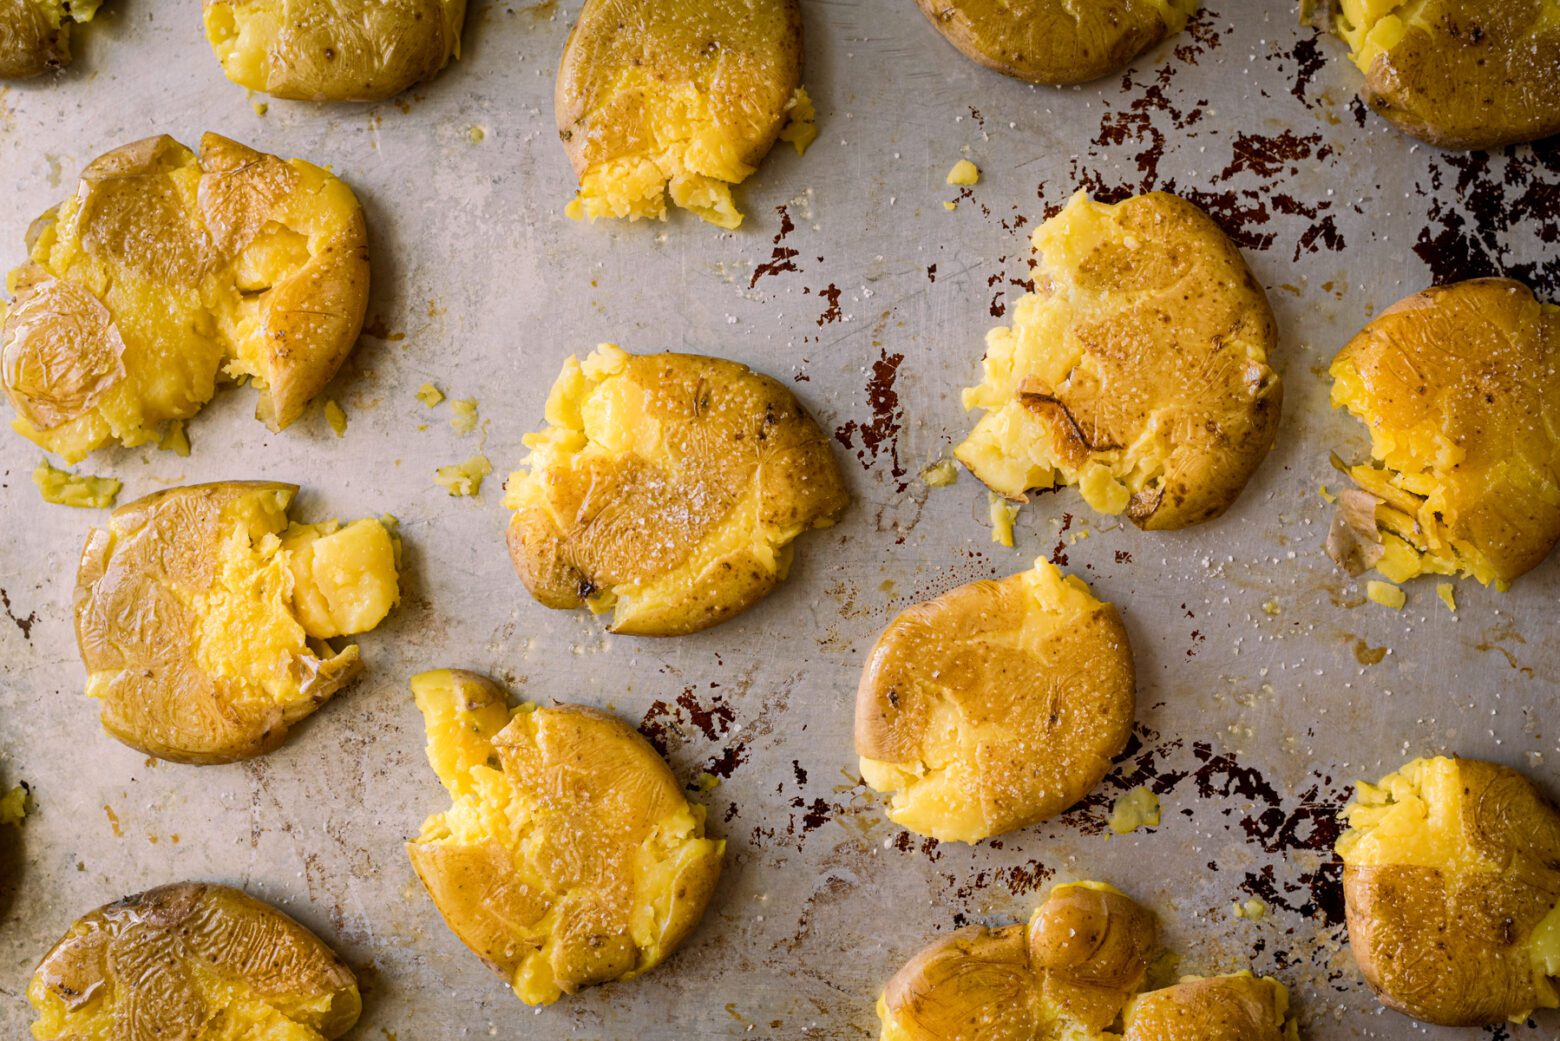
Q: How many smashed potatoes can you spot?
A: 15